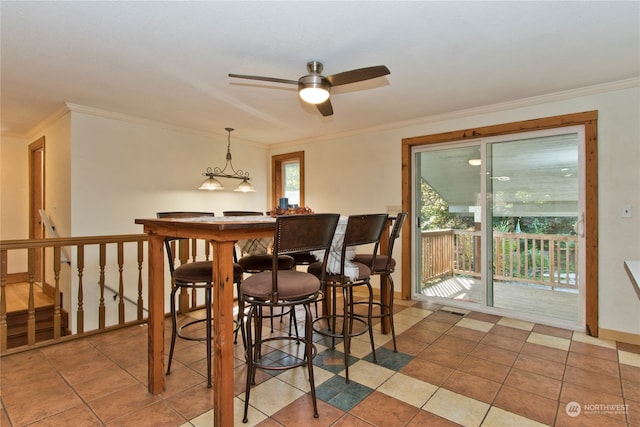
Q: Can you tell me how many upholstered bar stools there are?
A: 6